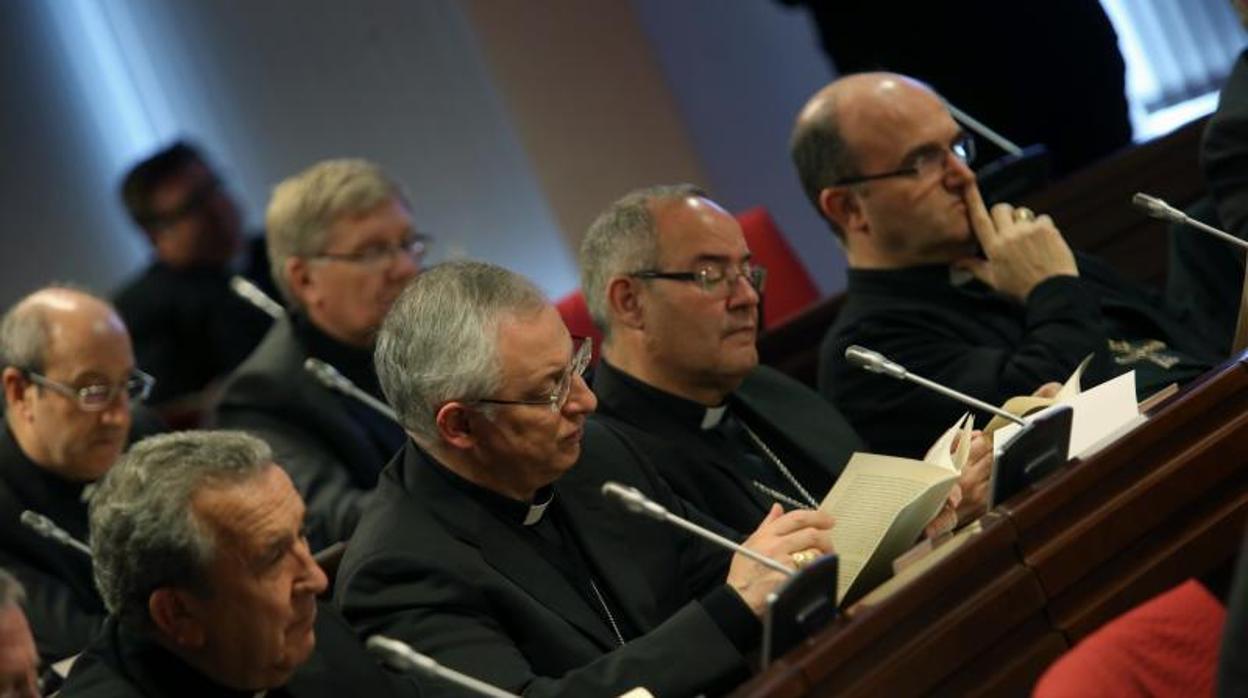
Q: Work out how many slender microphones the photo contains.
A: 8